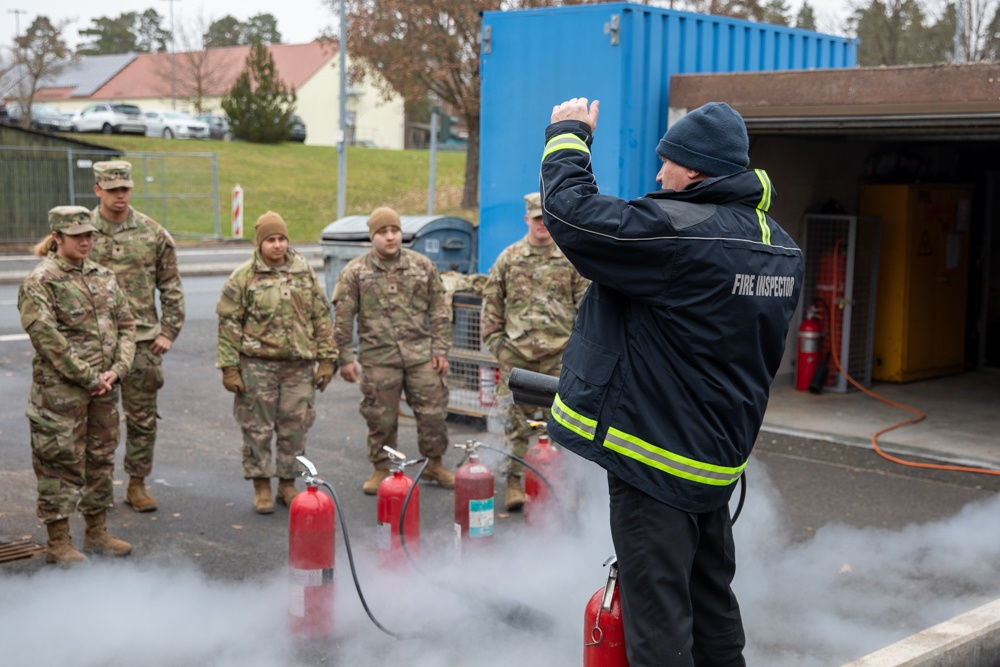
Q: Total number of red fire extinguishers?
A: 6